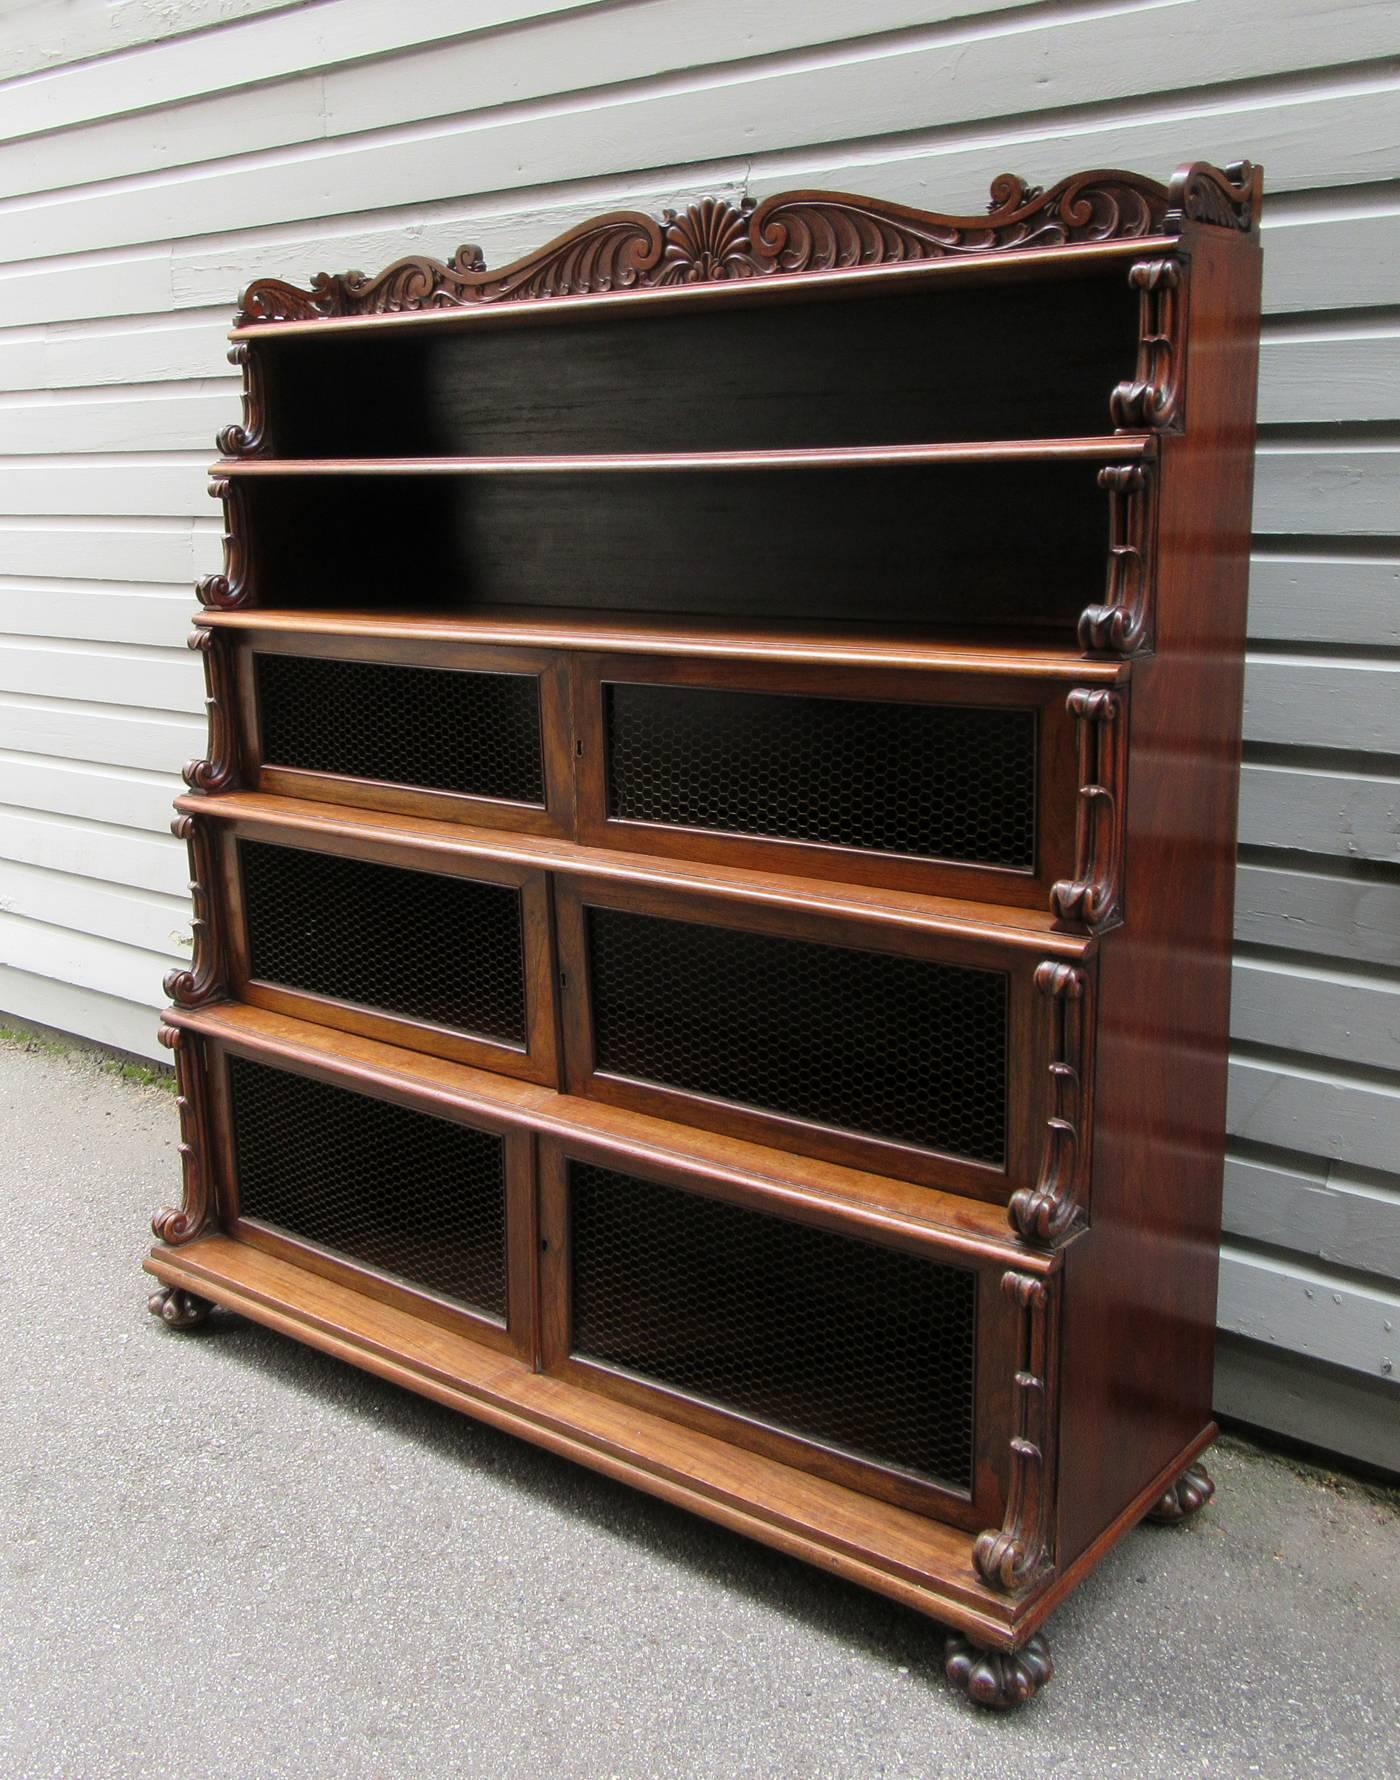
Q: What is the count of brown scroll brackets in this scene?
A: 10